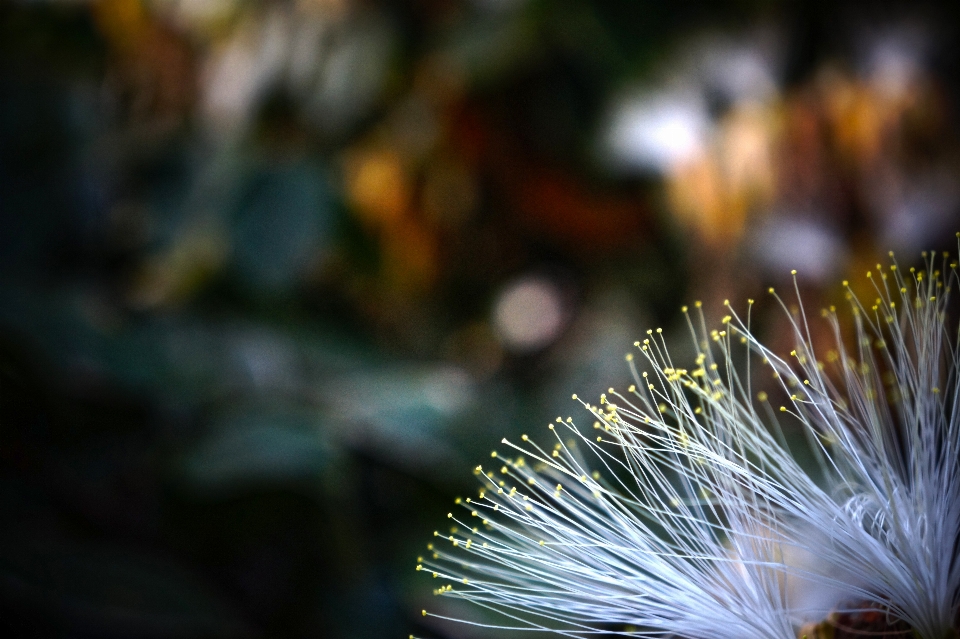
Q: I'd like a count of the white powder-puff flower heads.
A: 2